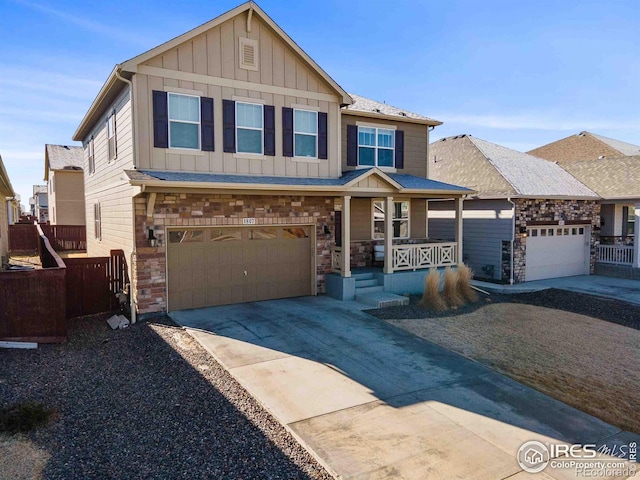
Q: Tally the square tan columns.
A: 3